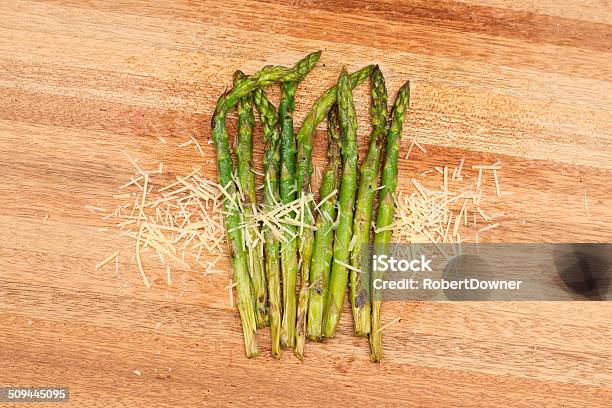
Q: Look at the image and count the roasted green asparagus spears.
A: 9